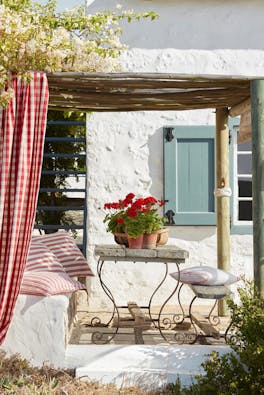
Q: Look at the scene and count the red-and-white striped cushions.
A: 3